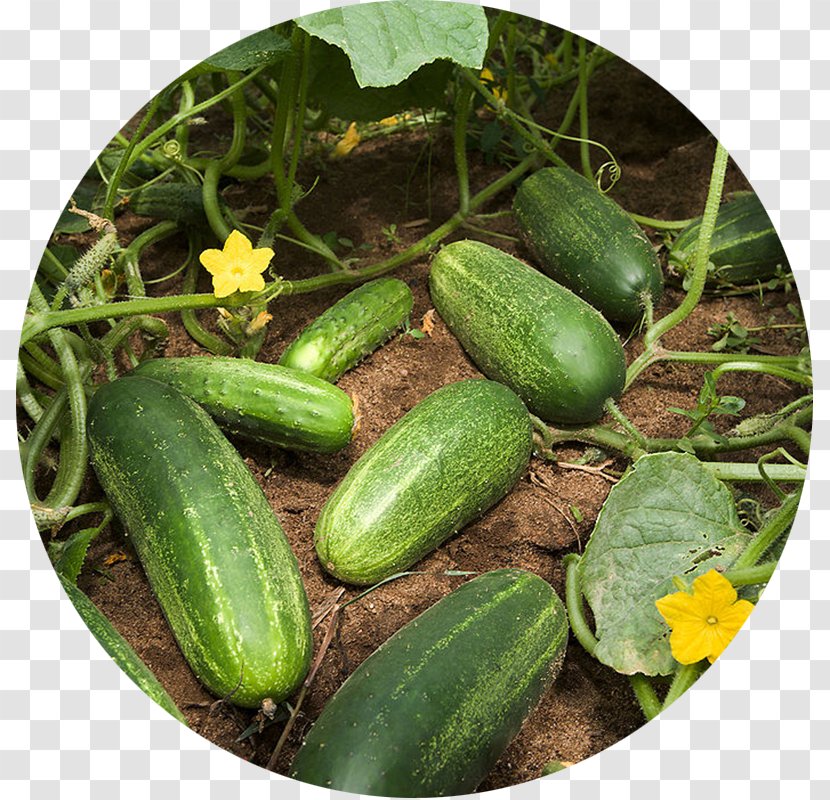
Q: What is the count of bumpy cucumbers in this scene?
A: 2